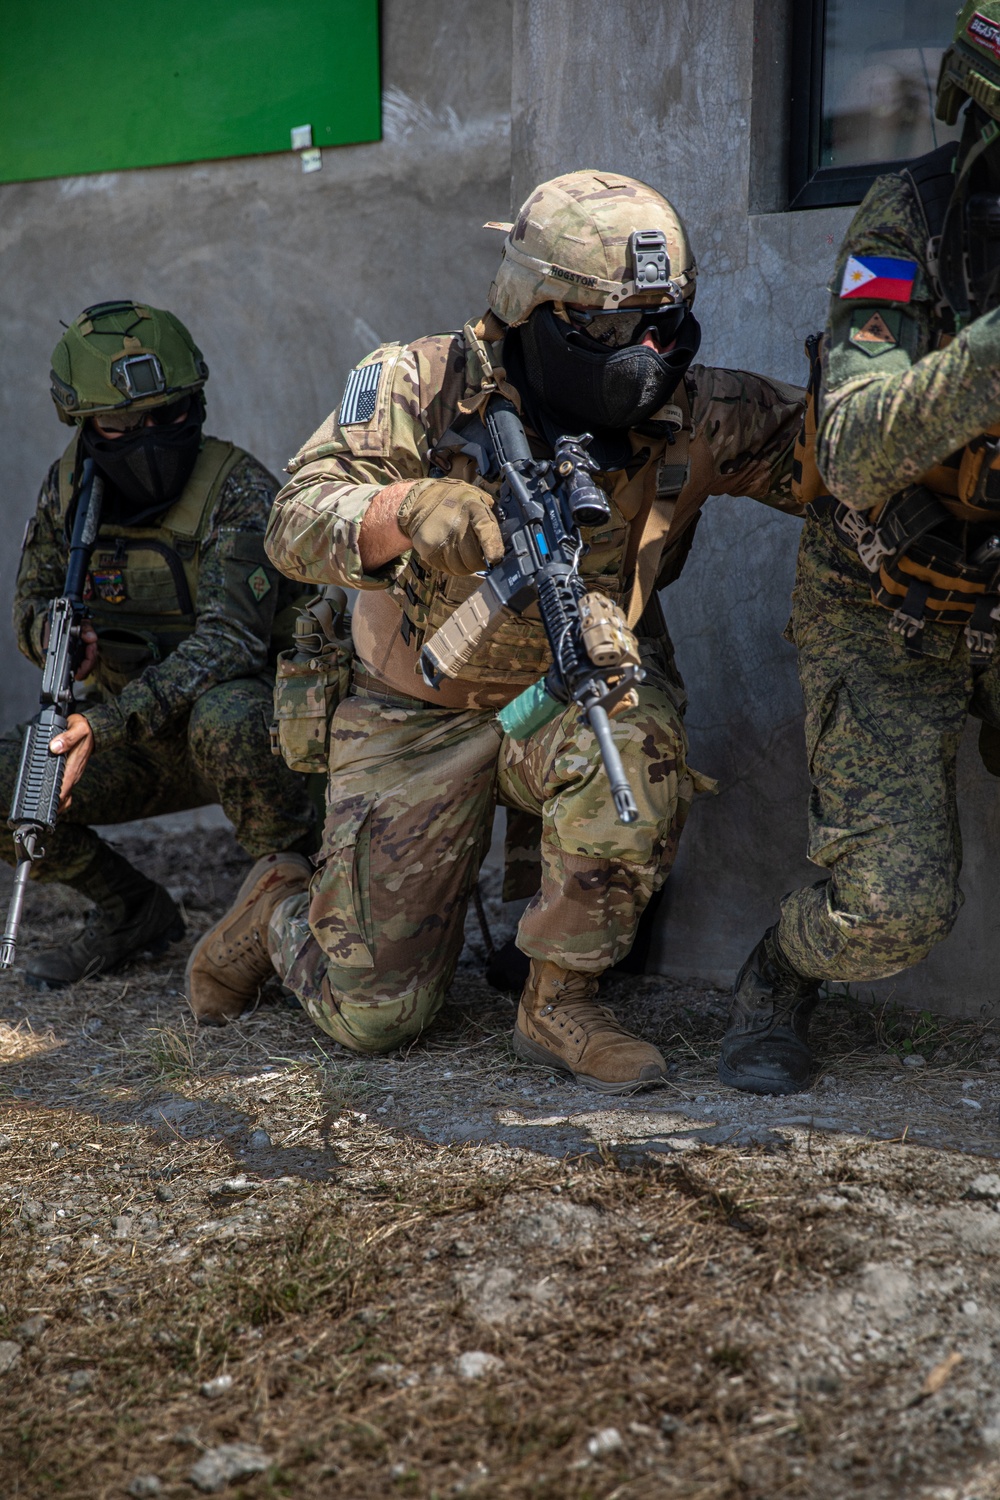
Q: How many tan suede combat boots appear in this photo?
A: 2